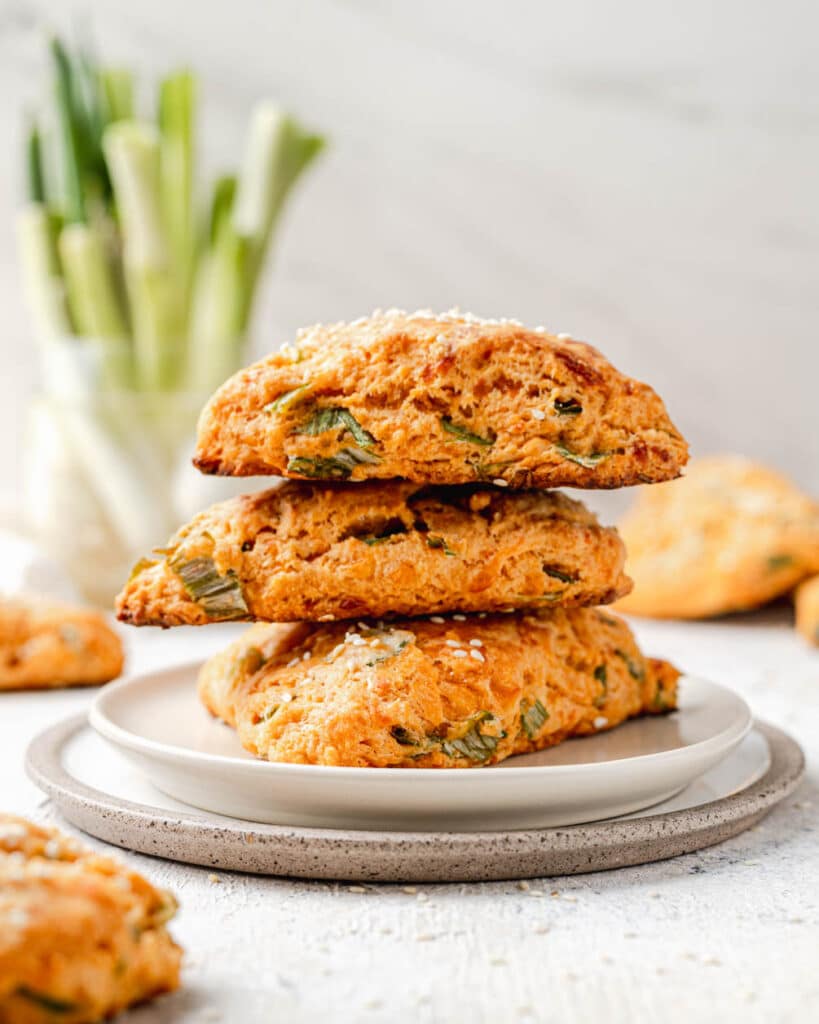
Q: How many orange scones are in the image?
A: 7